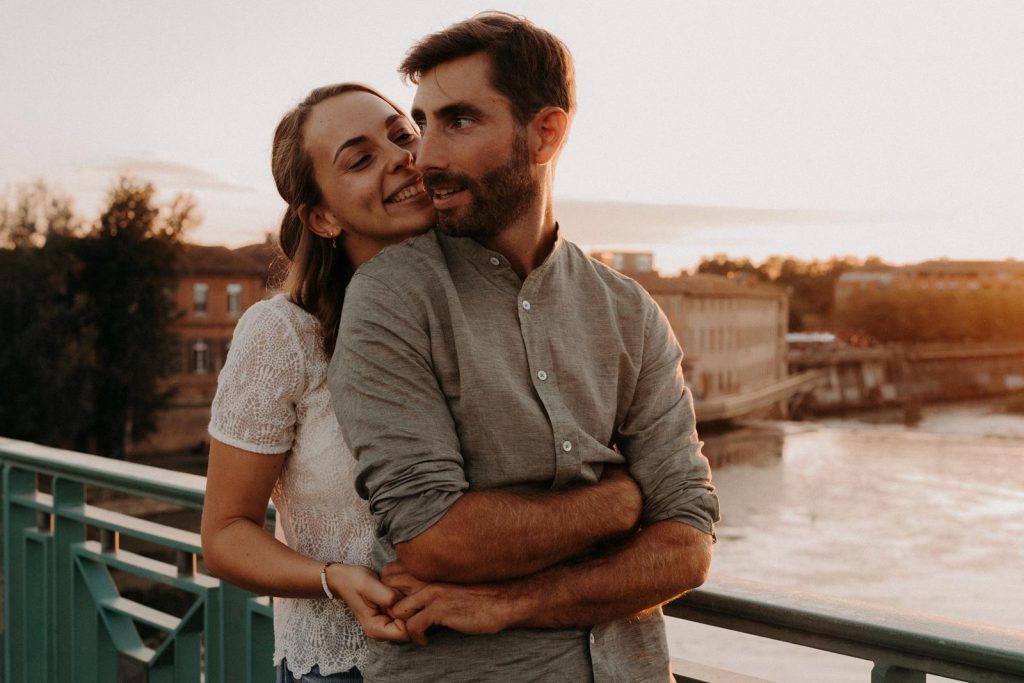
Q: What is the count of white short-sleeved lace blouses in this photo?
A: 1